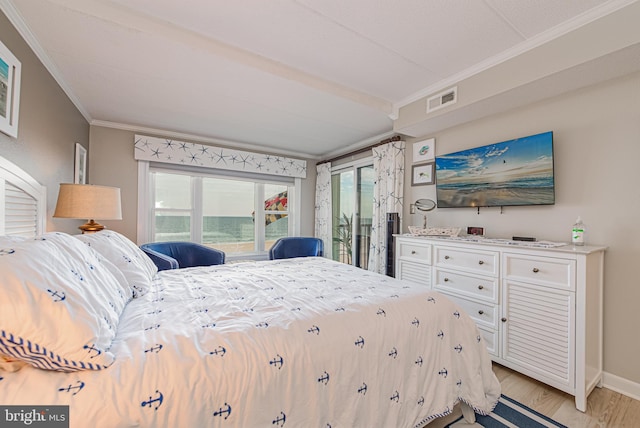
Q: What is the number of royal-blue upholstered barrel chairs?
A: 2